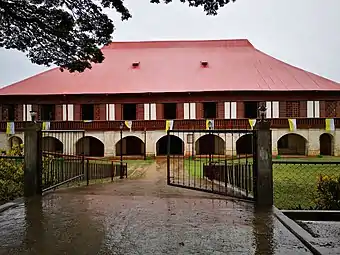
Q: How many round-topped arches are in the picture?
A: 9